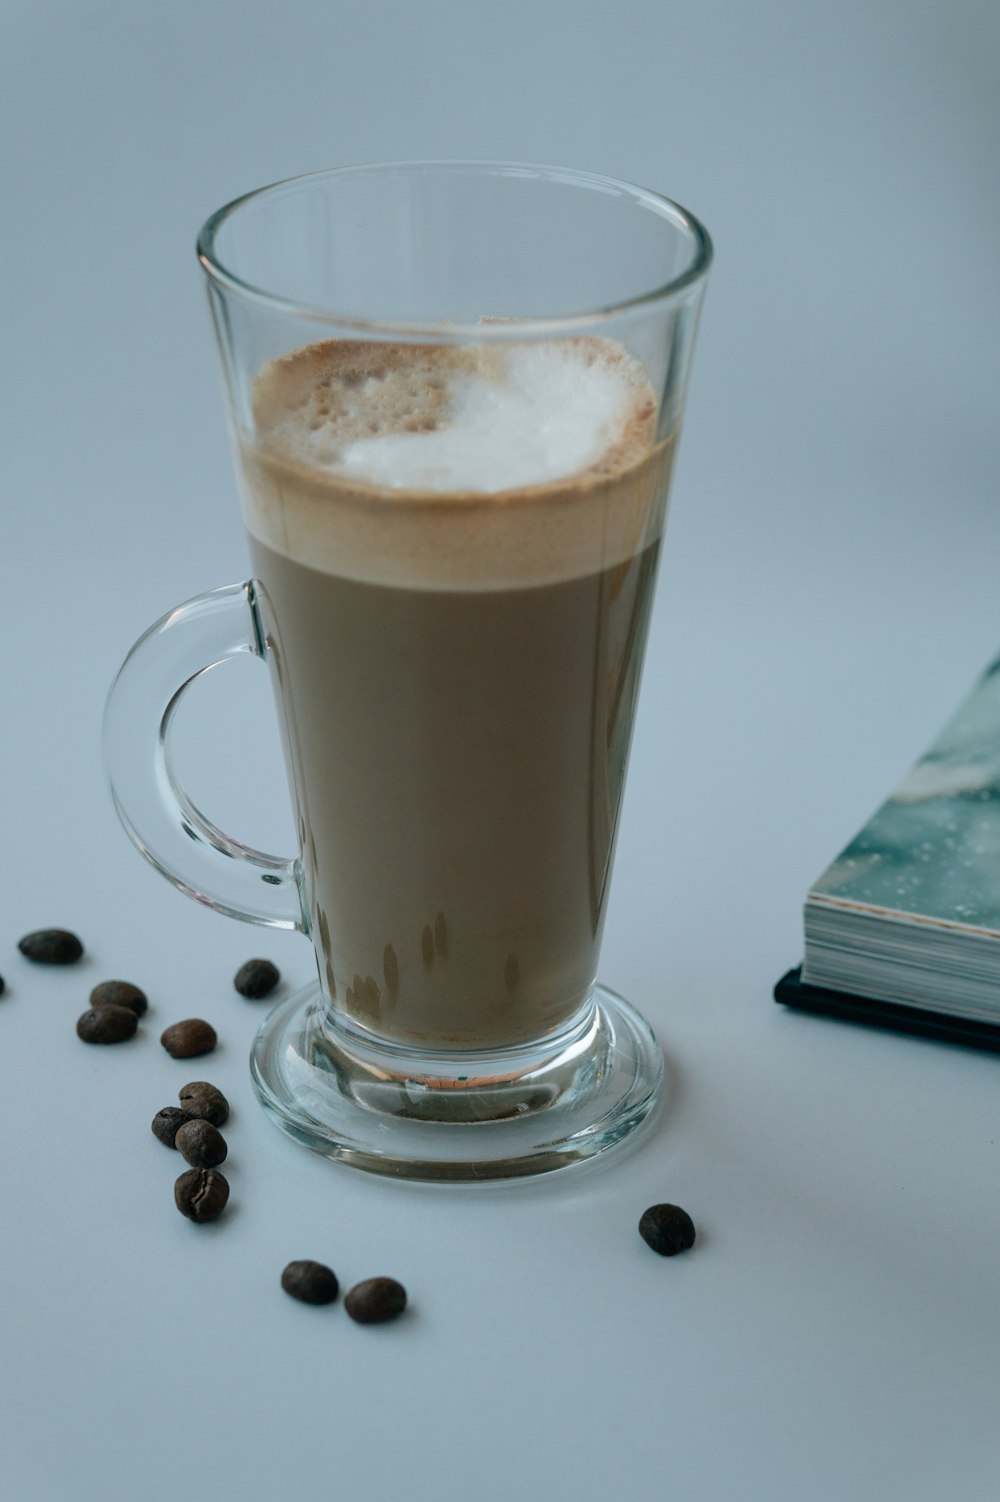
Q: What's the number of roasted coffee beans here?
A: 13